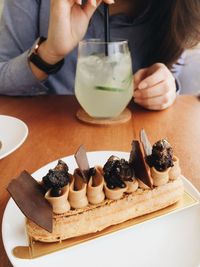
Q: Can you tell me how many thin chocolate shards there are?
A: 4